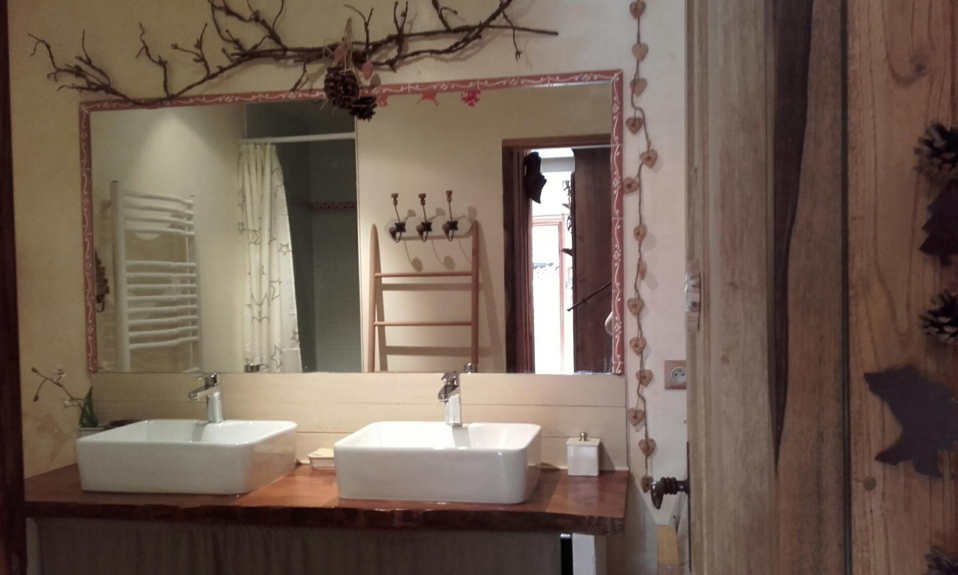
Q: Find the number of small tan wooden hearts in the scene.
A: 14